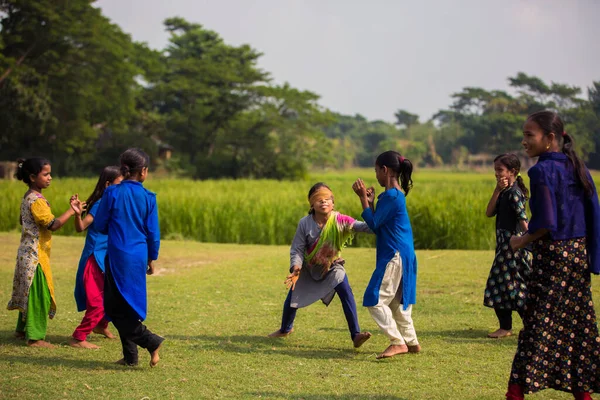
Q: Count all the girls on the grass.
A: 7